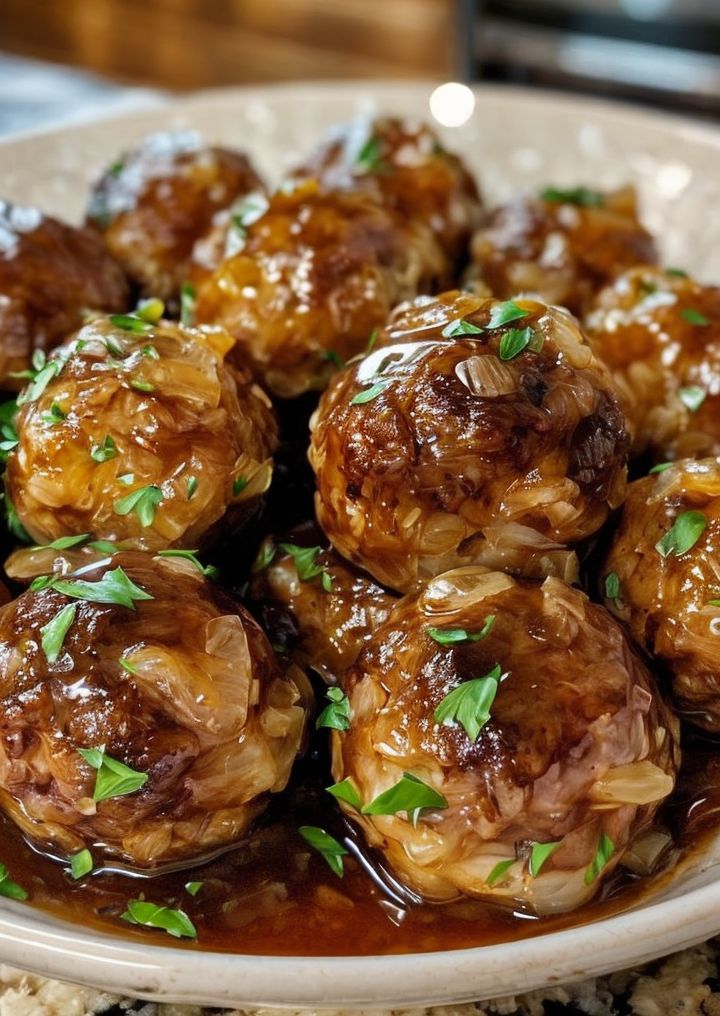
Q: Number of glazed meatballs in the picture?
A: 12